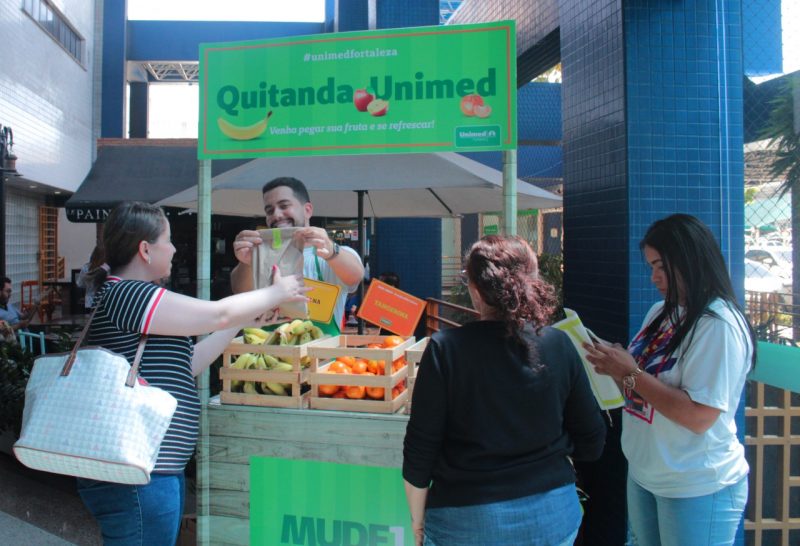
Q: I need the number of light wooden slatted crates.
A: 3